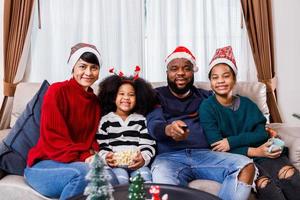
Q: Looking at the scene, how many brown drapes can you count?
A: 2